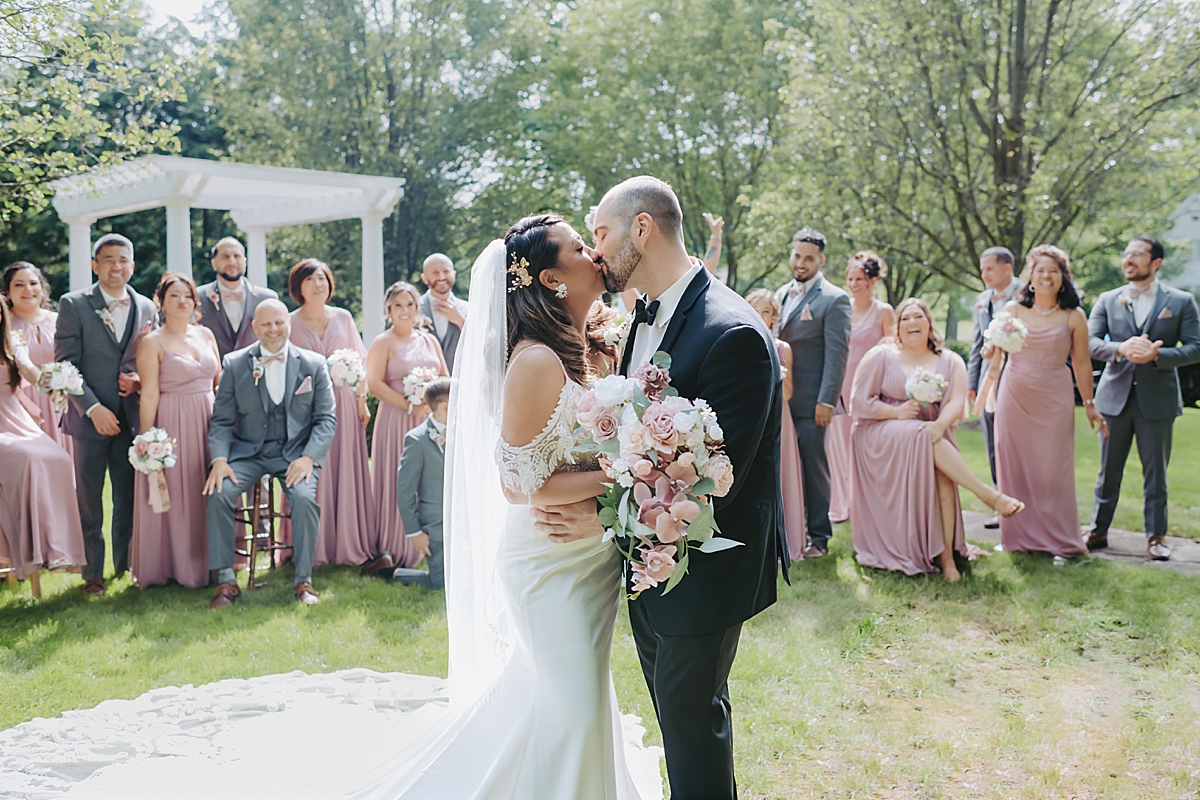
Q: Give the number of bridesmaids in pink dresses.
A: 9